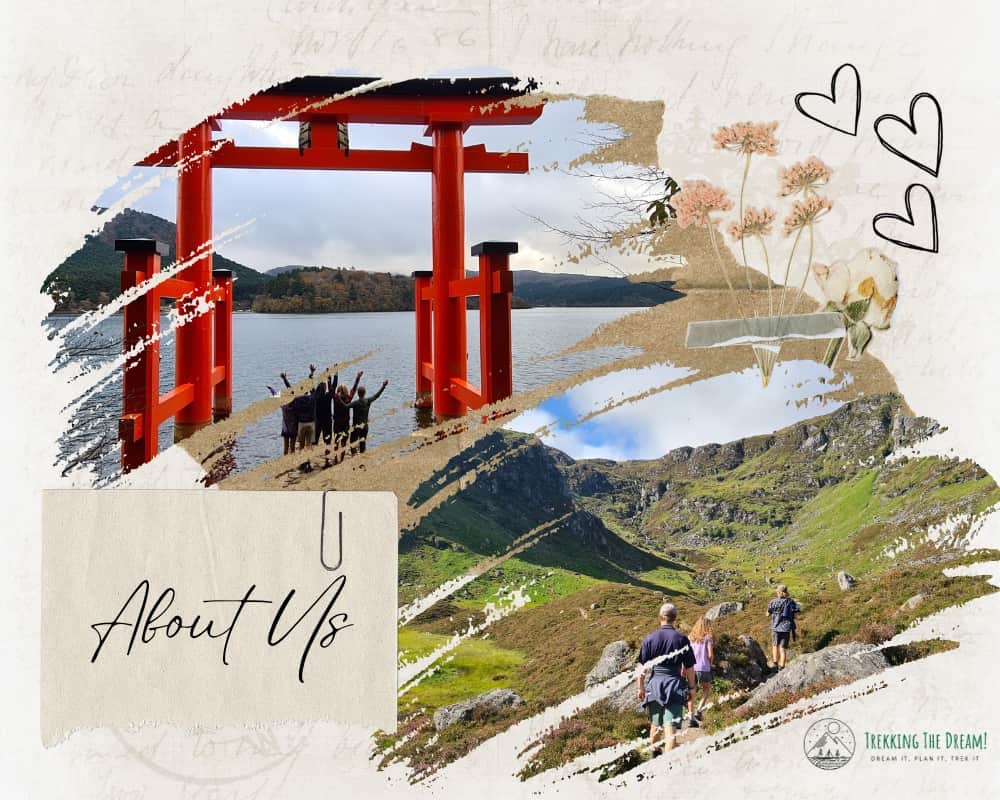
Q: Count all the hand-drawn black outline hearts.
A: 3